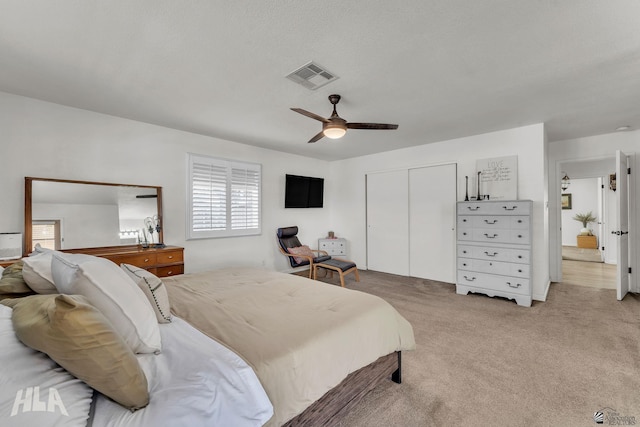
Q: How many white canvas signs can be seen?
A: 1